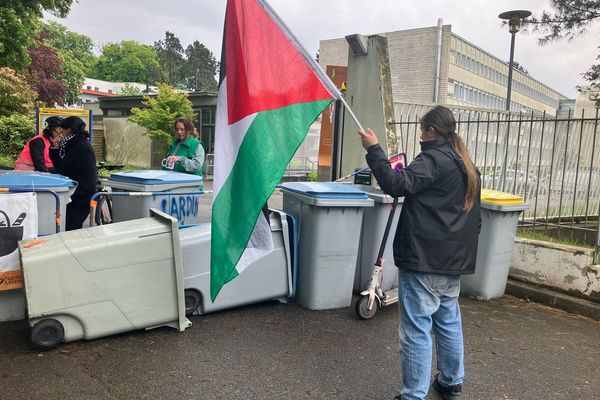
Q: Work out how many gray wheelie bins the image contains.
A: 7